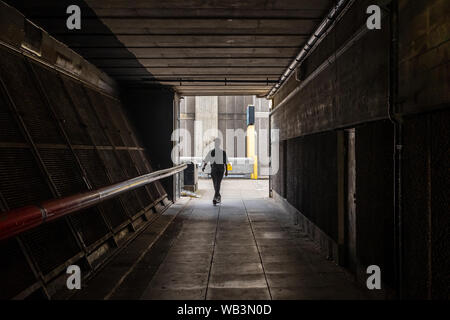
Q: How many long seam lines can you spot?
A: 2